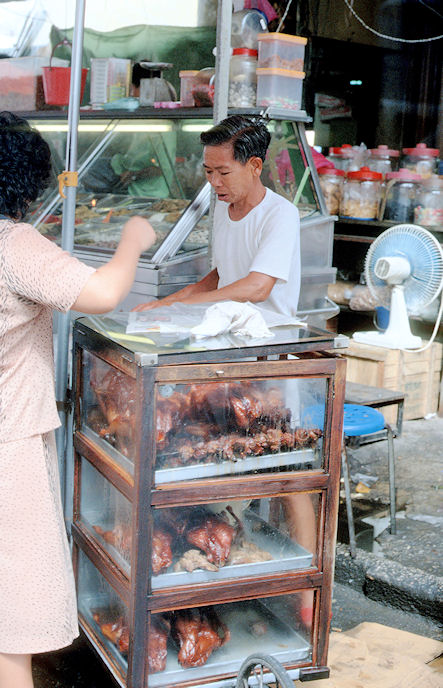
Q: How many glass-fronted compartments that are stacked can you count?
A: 3